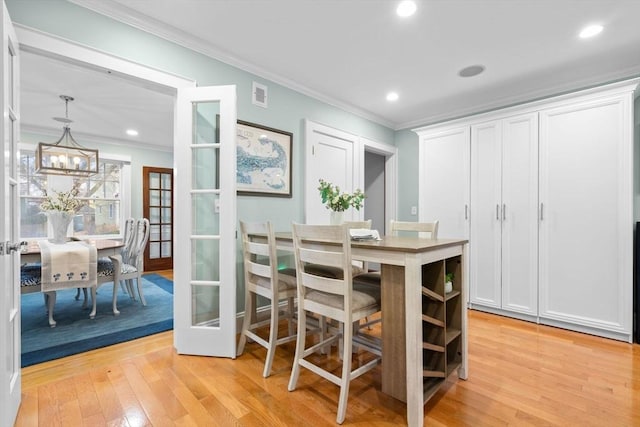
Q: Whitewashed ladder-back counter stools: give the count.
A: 4